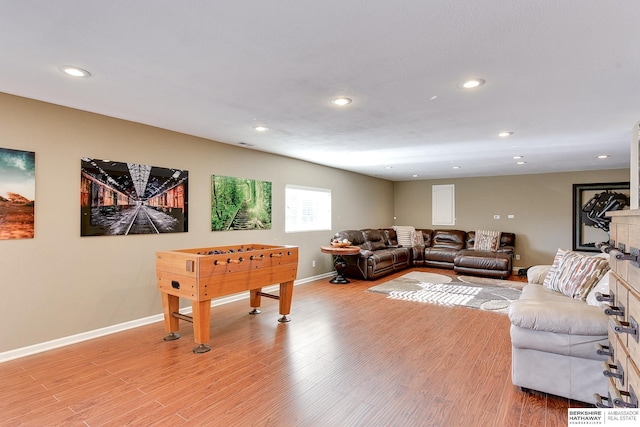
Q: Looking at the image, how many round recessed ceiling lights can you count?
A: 11